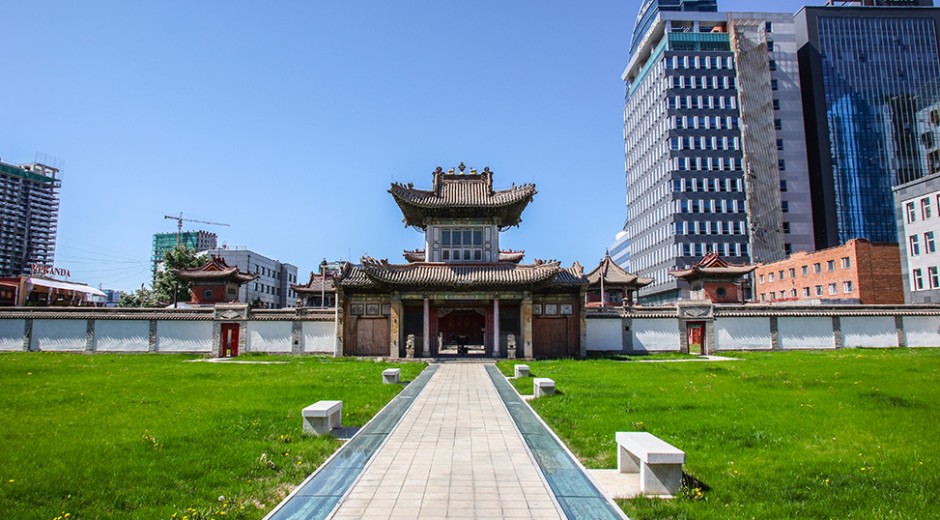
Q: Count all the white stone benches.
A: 5